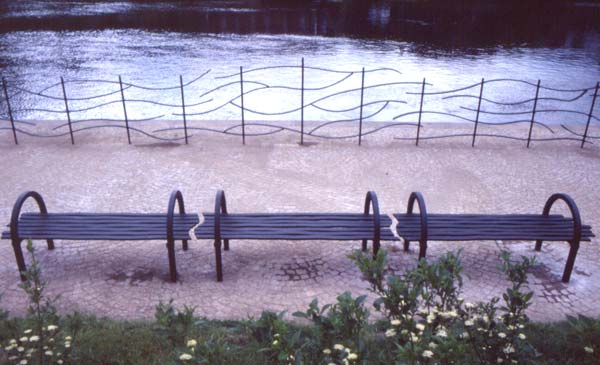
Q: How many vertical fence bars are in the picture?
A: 11